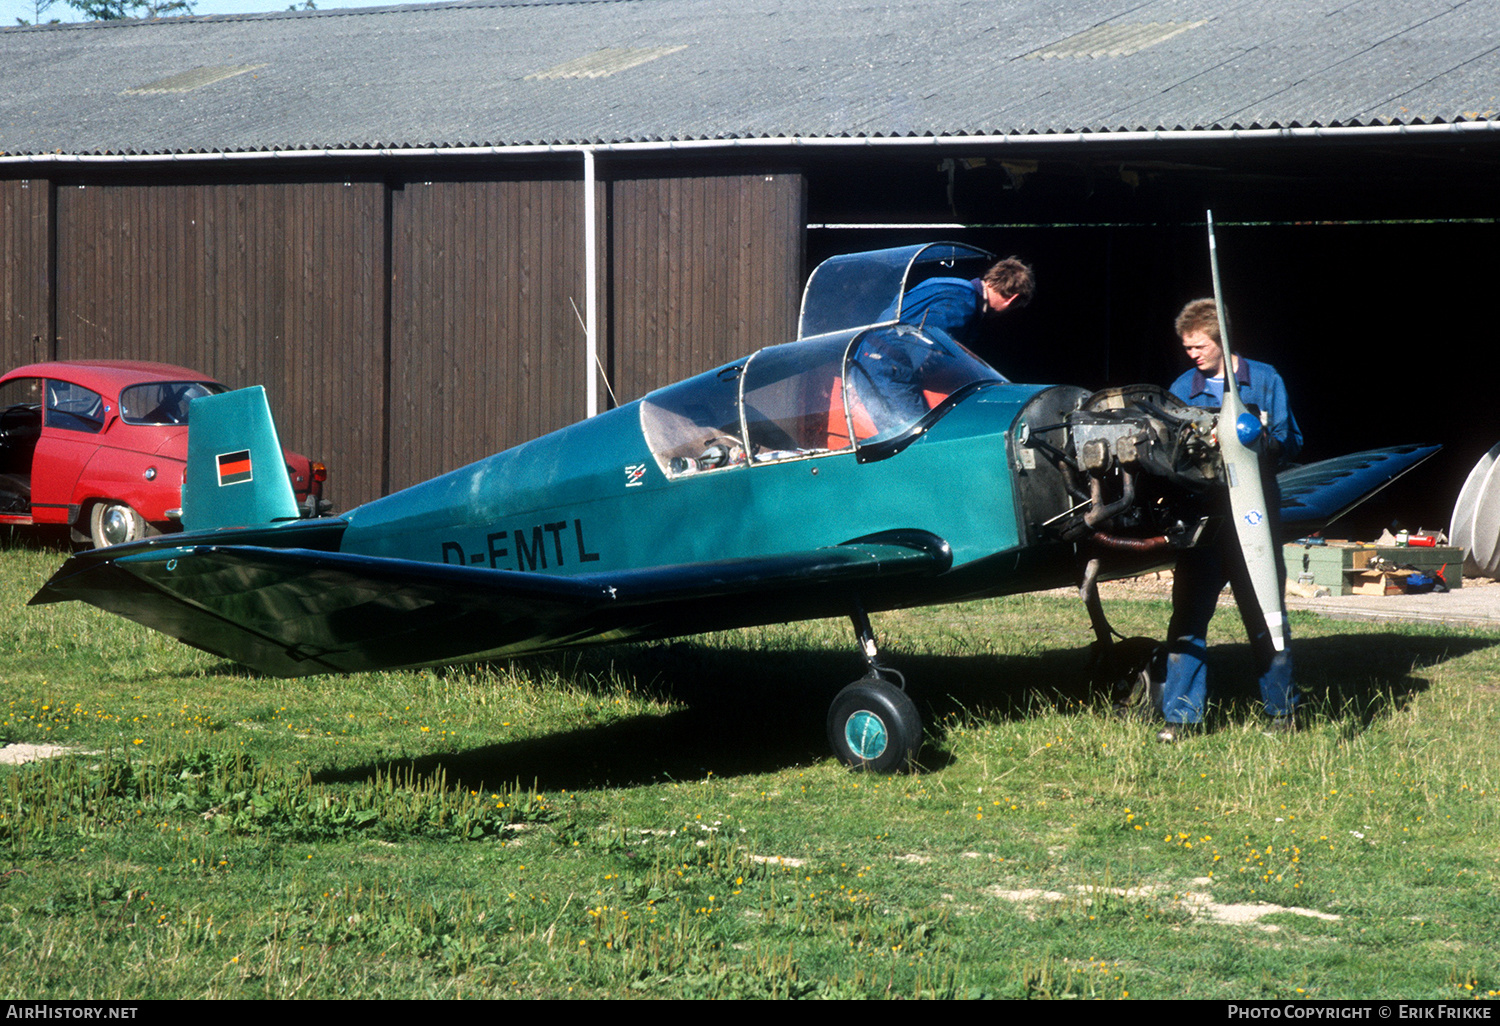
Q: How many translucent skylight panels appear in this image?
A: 3